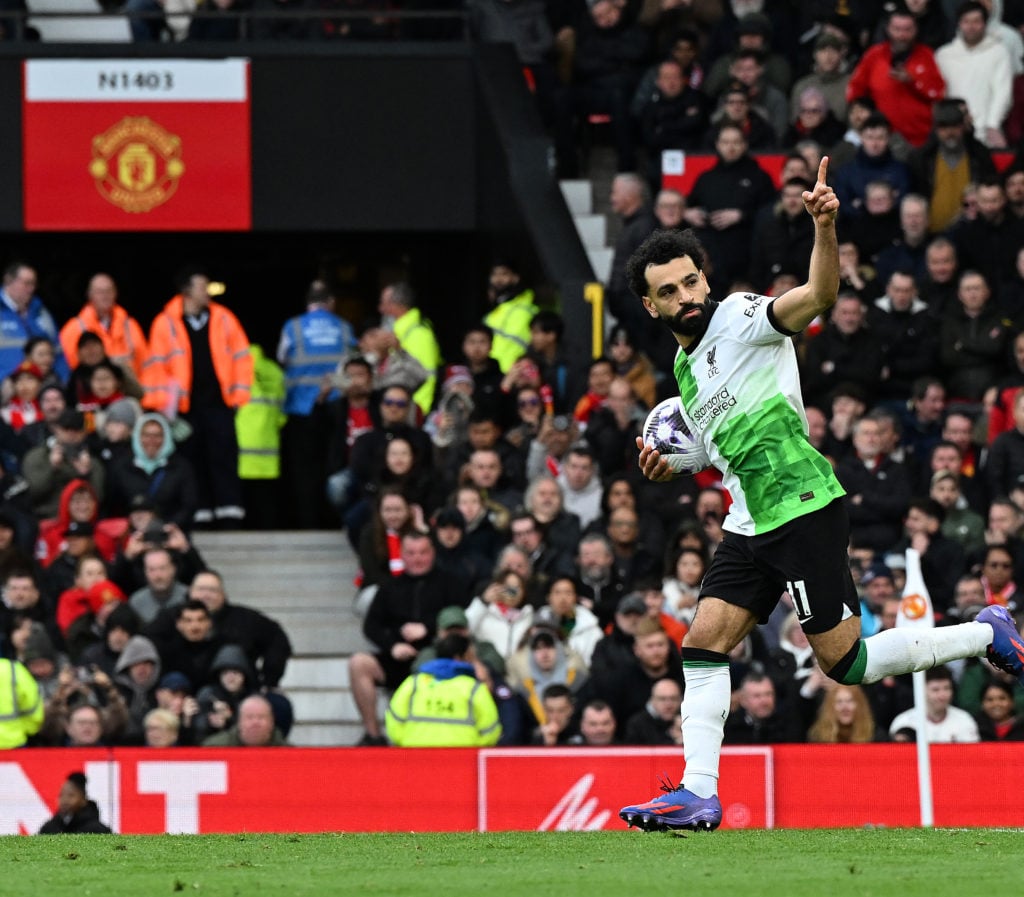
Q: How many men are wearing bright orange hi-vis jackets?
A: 2